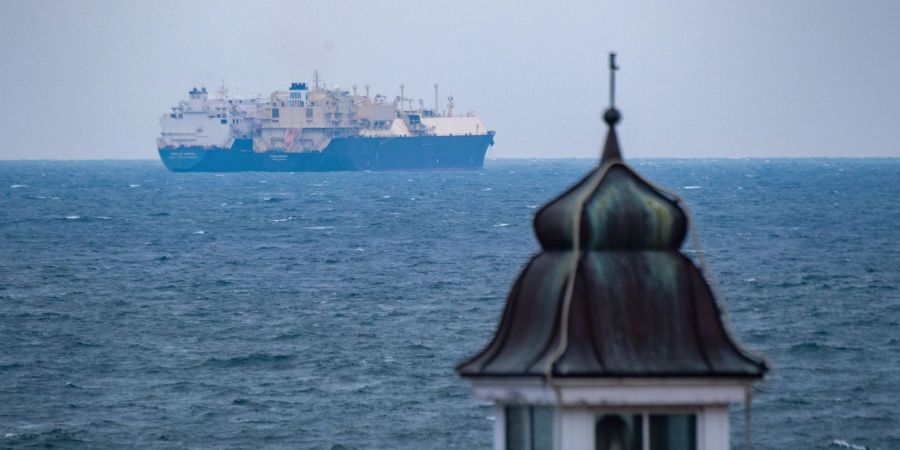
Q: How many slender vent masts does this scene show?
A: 4